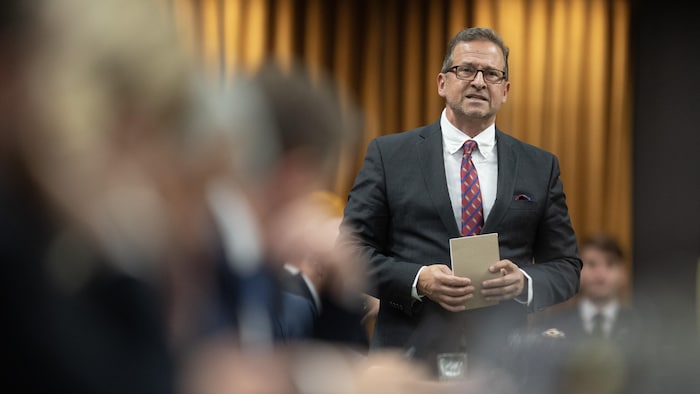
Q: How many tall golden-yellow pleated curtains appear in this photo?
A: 1